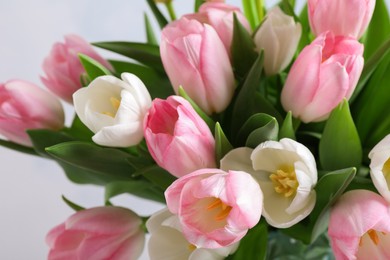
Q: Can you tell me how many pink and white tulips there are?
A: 15